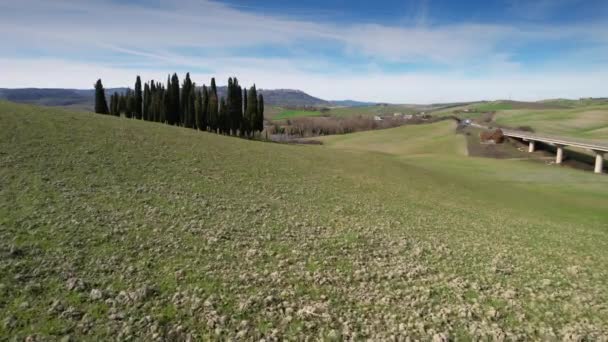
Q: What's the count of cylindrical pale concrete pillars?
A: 3